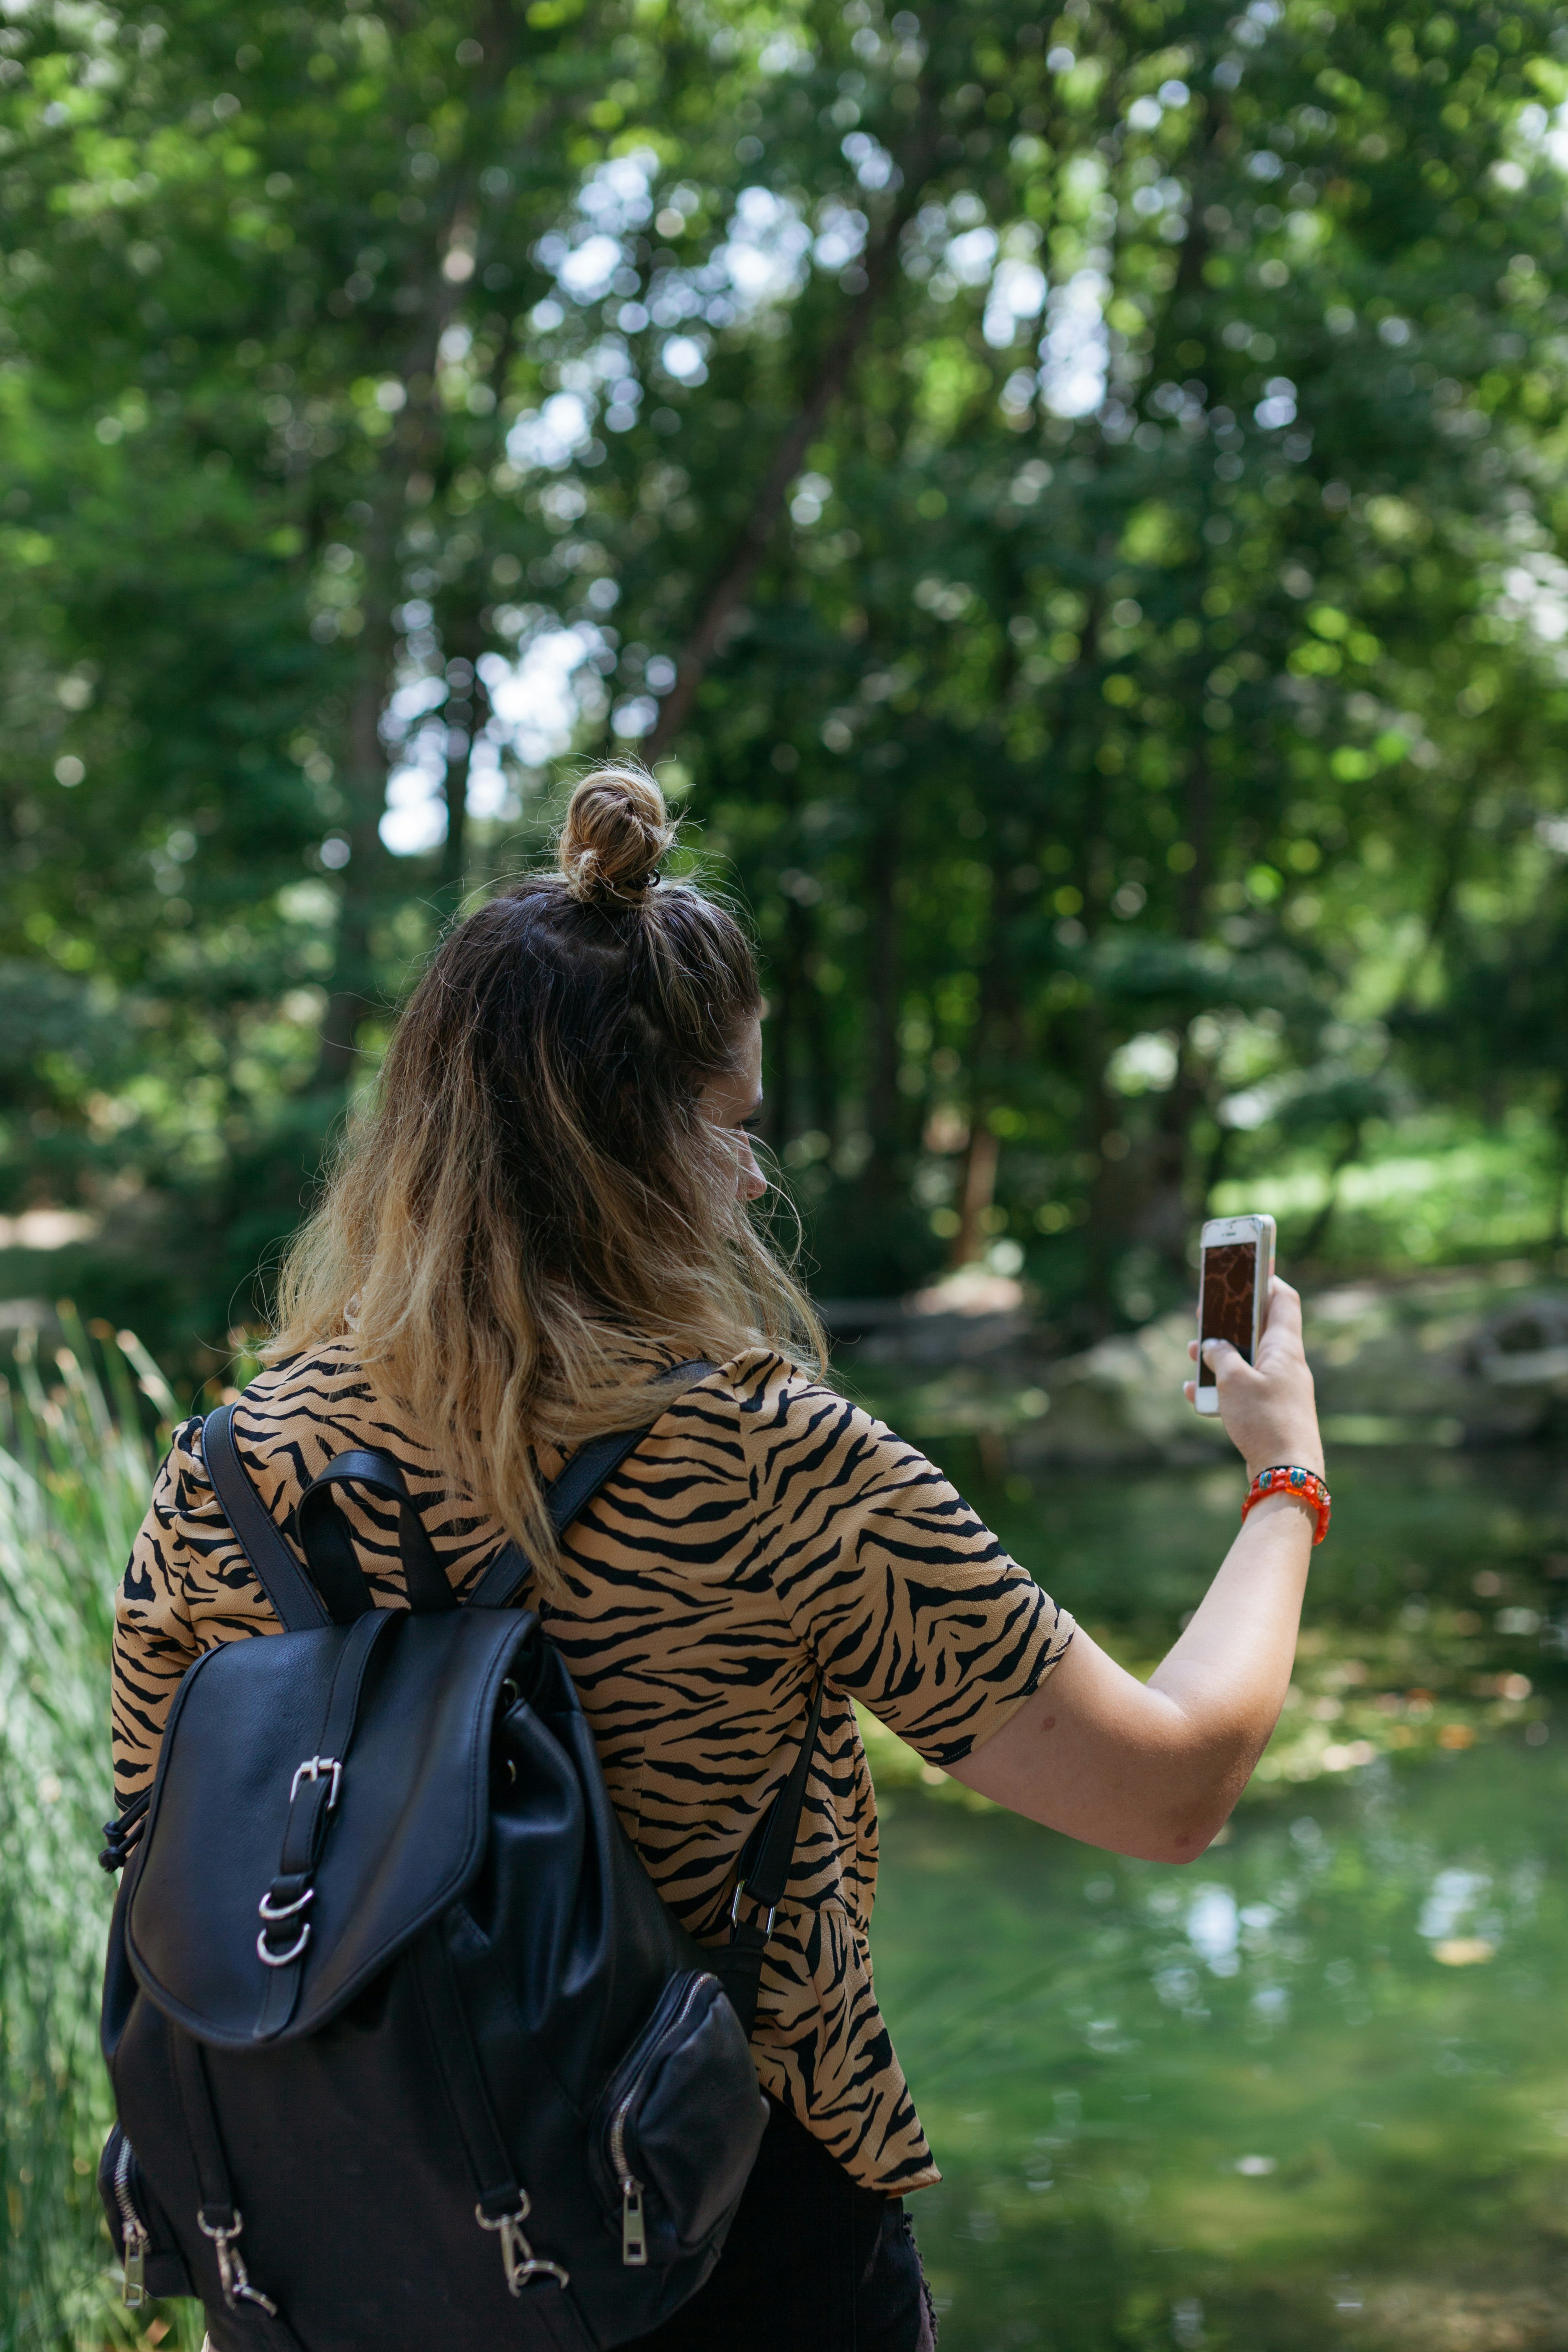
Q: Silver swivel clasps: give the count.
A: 2